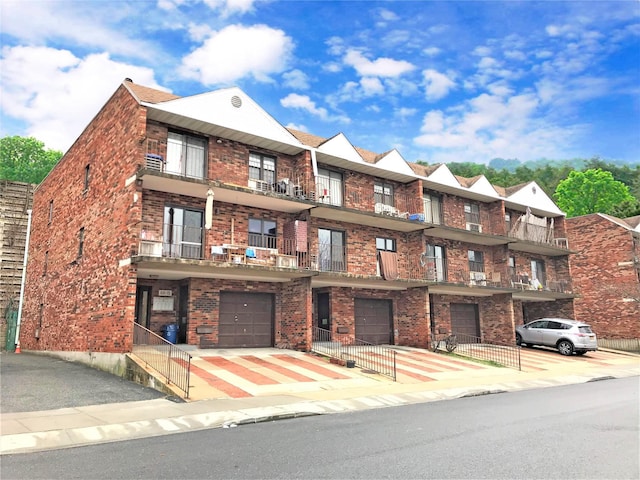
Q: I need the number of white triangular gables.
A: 6